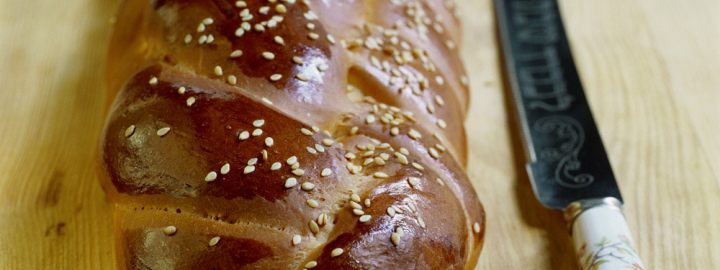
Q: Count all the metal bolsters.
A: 1